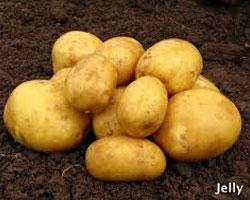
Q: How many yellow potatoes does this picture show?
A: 11